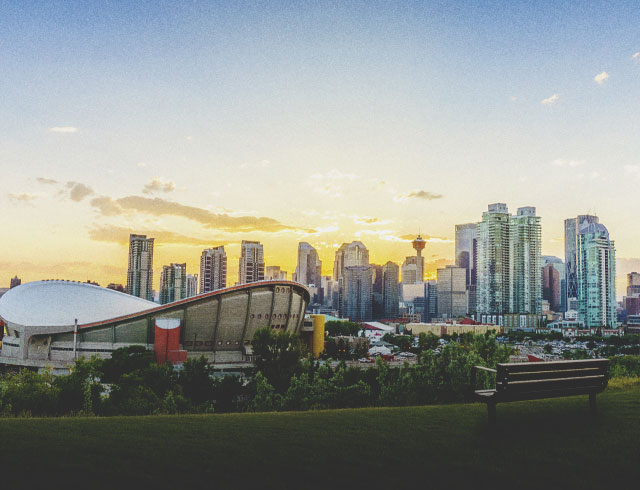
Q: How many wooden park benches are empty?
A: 1